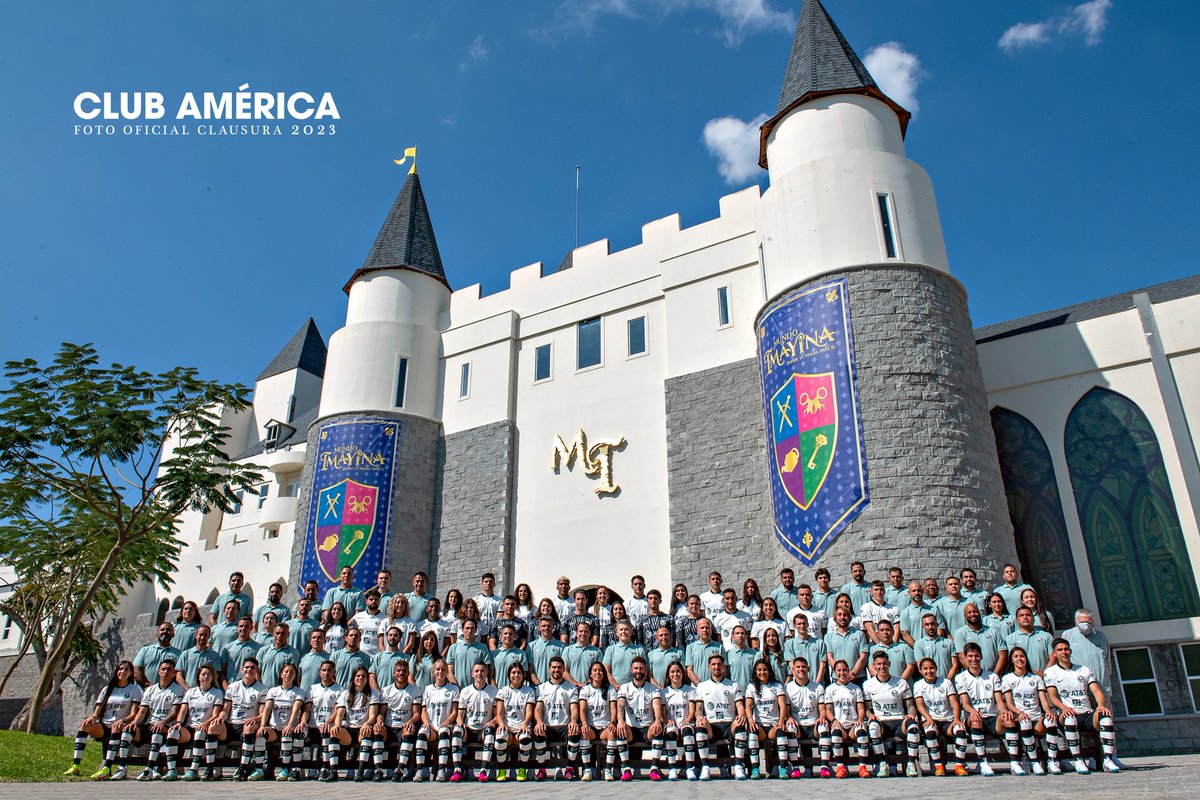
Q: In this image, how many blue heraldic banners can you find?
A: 2